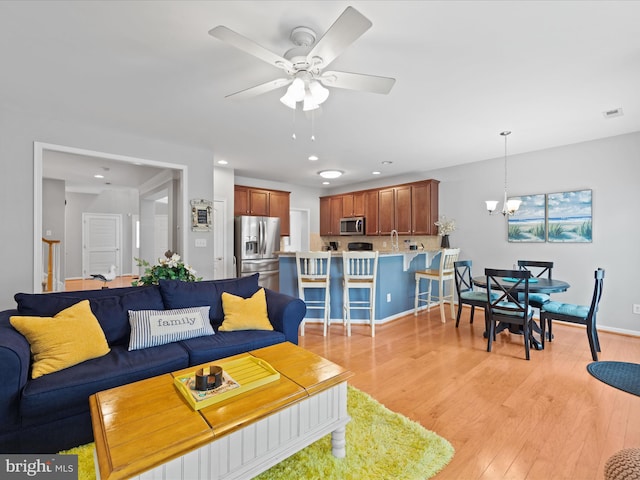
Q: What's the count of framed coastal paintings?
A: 2